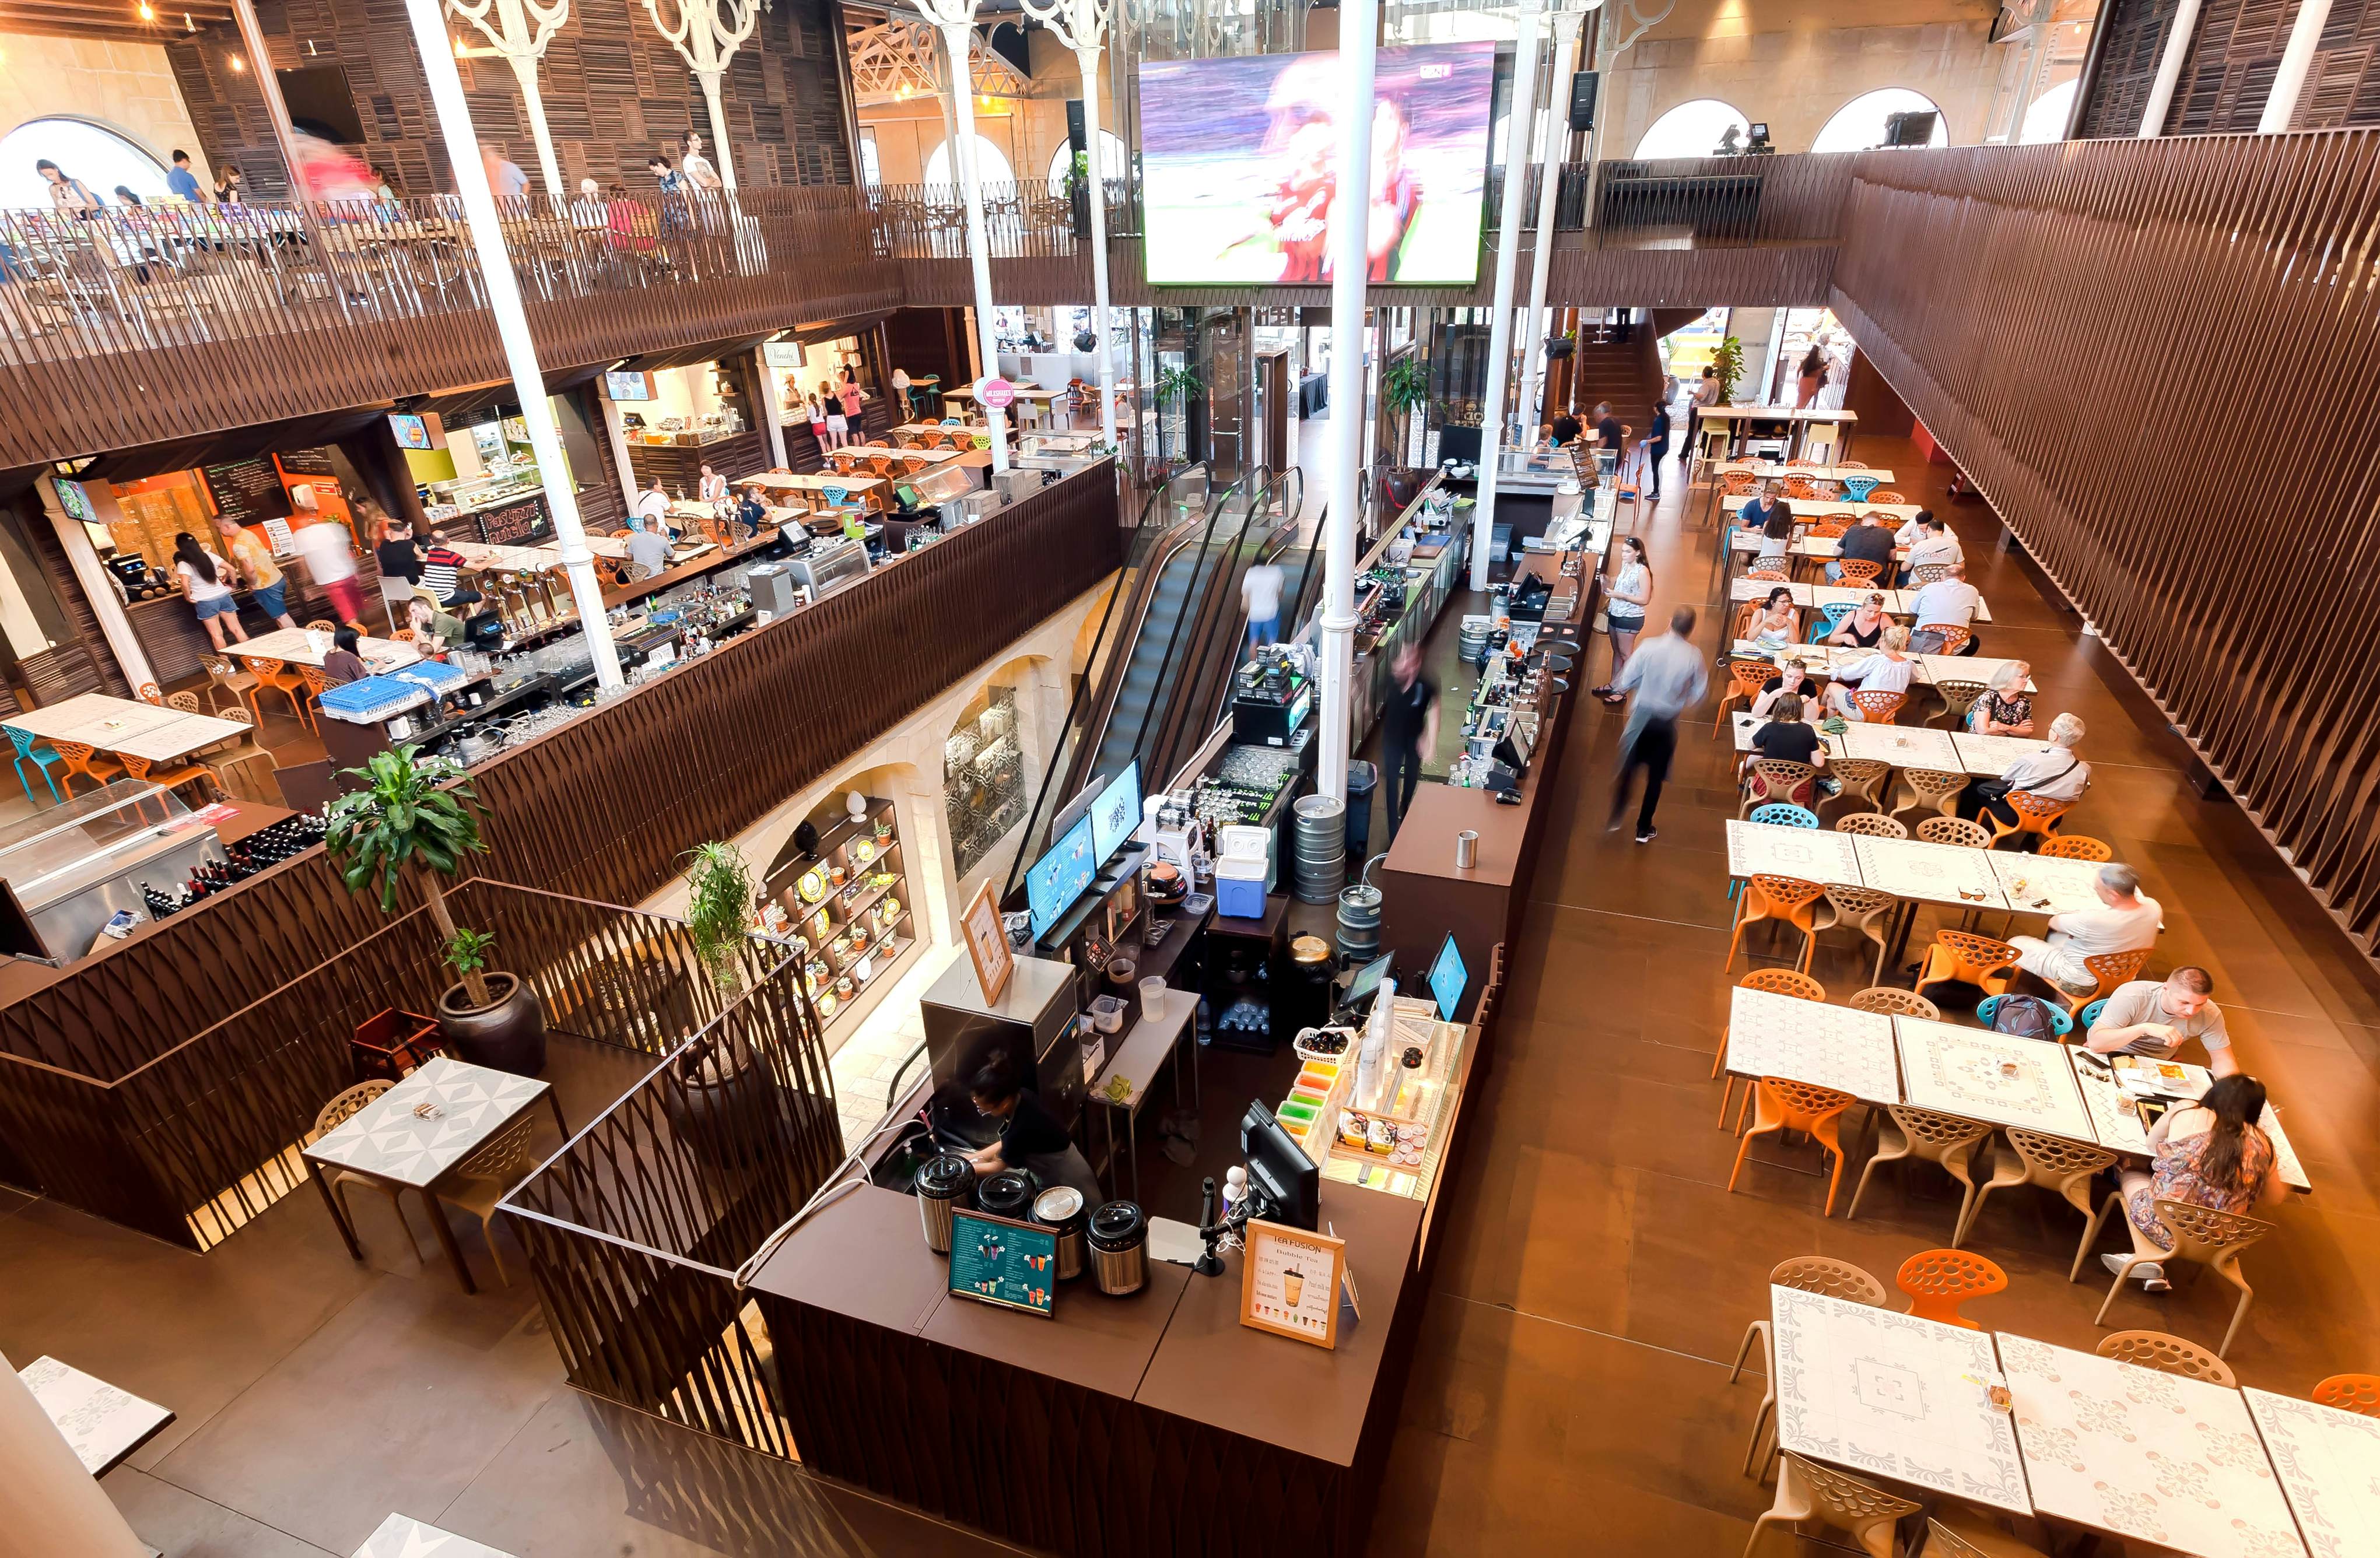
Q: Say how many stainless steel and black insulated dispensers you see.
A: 4